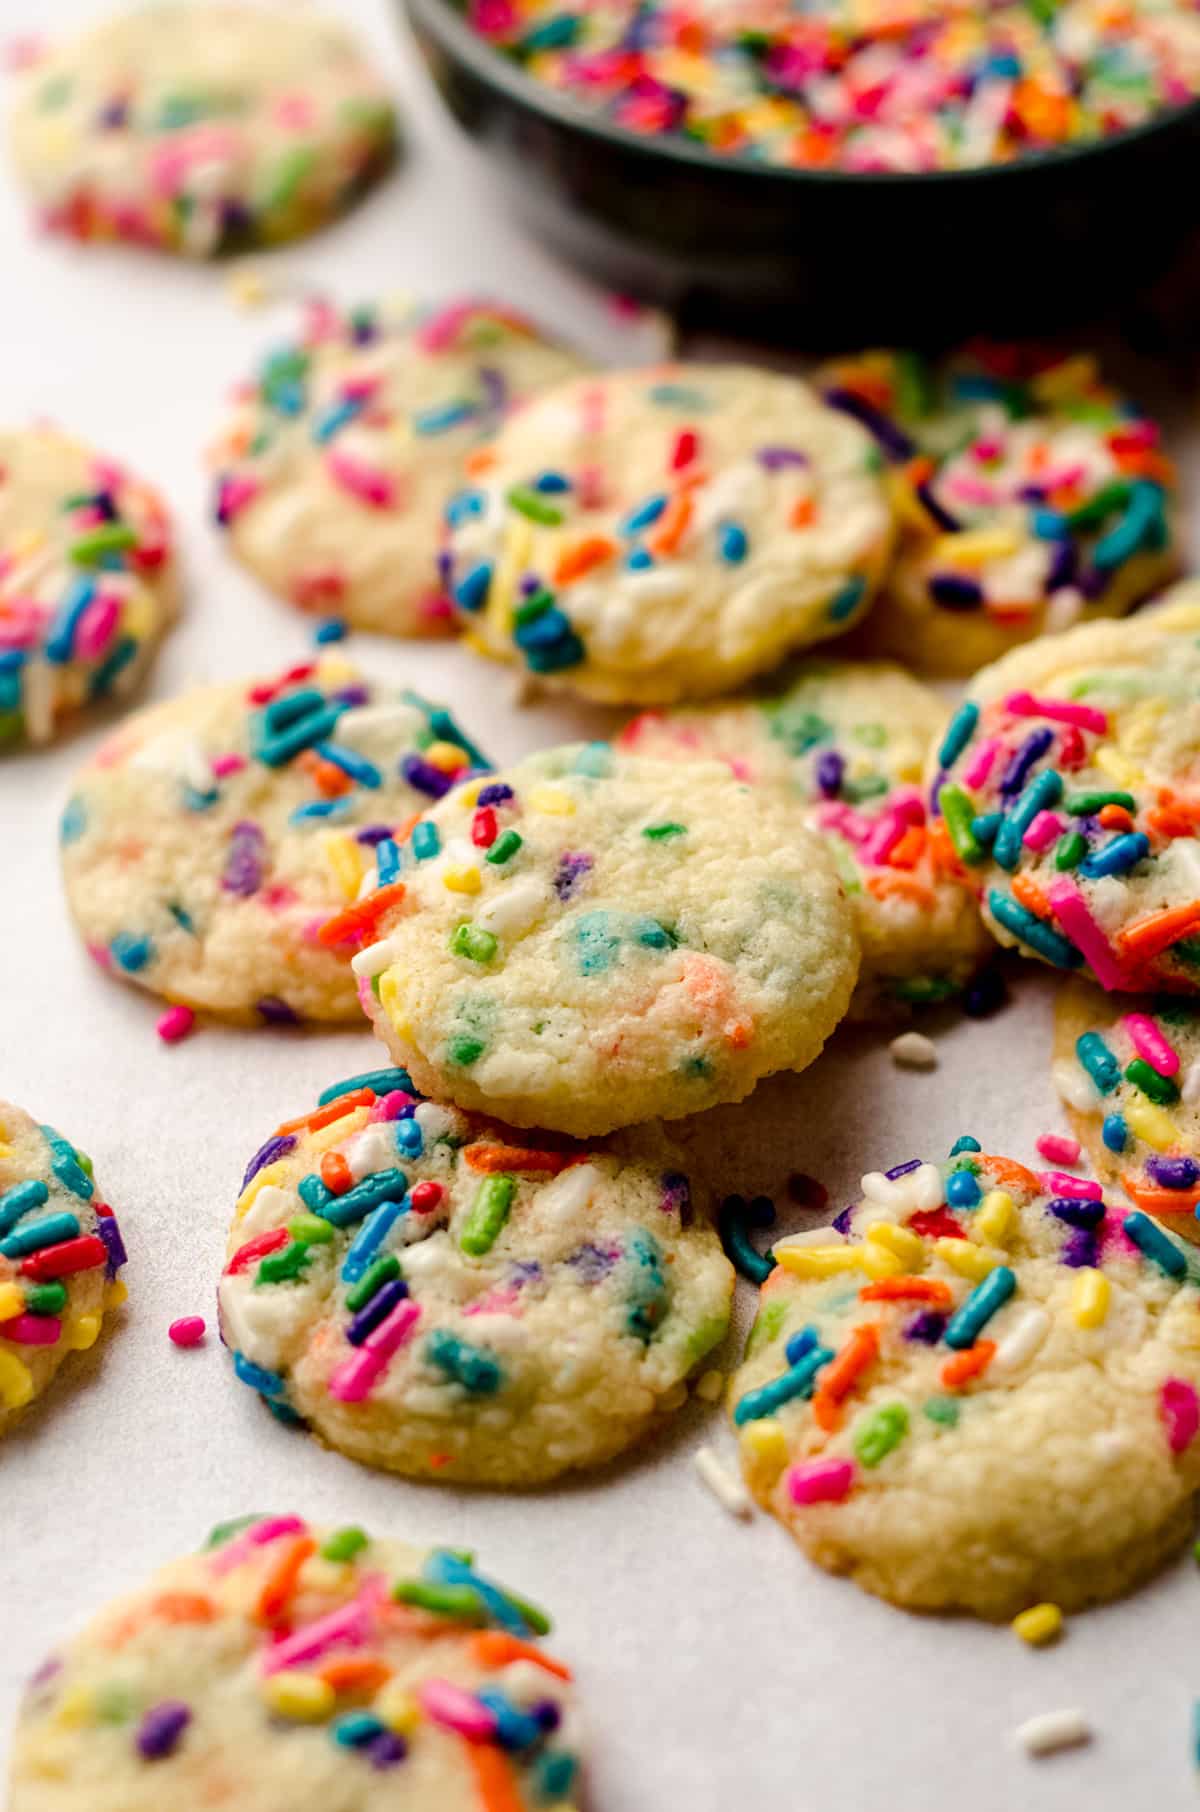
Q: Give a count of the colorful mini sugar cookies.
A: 14